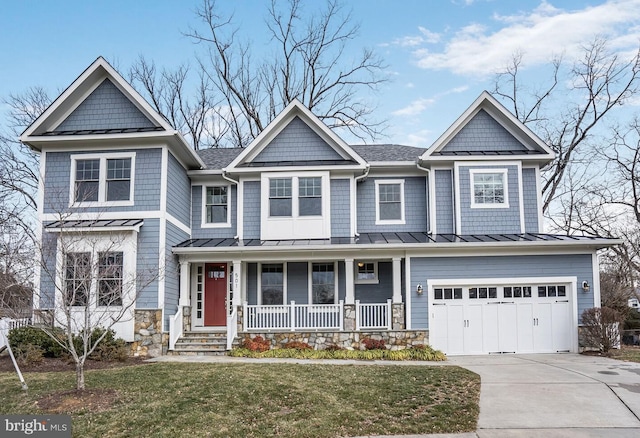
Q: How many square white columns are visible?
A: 4